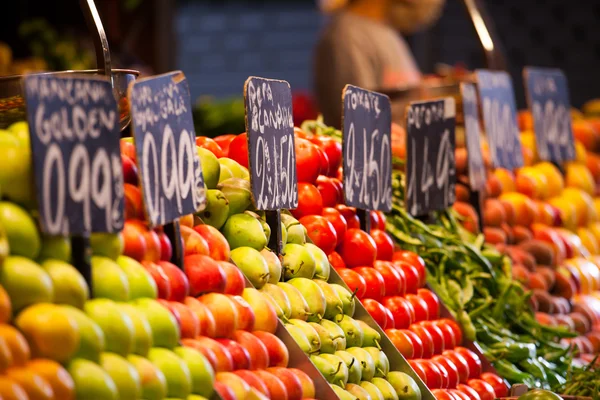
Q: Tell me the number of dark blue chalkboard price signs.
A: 8